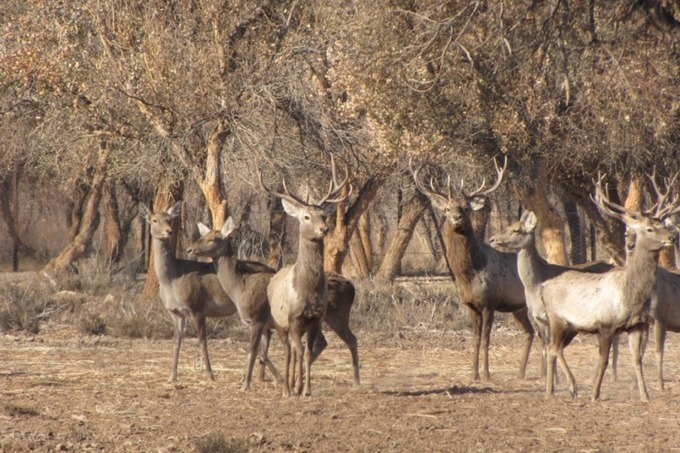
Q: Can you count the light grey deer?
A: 2